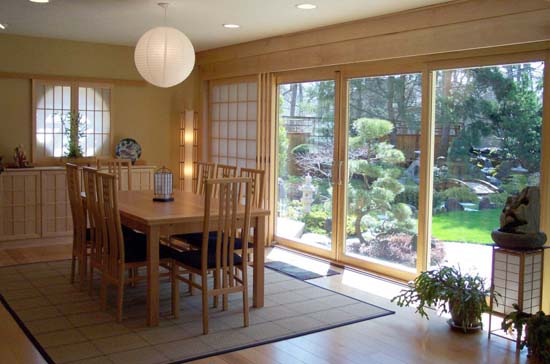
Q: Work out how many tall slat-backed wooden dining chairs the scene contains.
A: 8